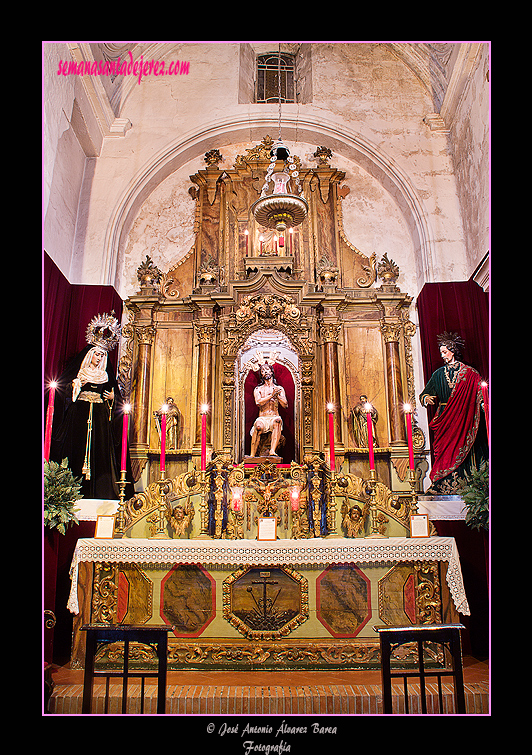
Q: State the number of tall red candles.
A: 8